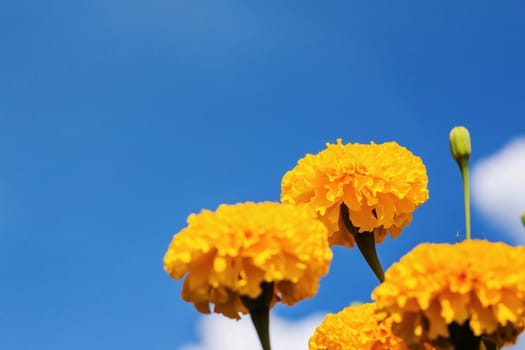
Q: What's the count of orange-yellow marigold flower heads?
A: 4